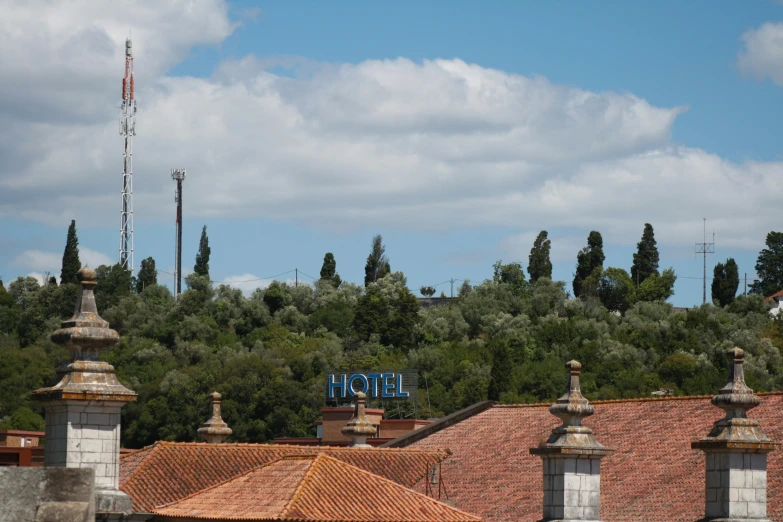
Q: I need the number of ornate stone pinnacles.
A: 5